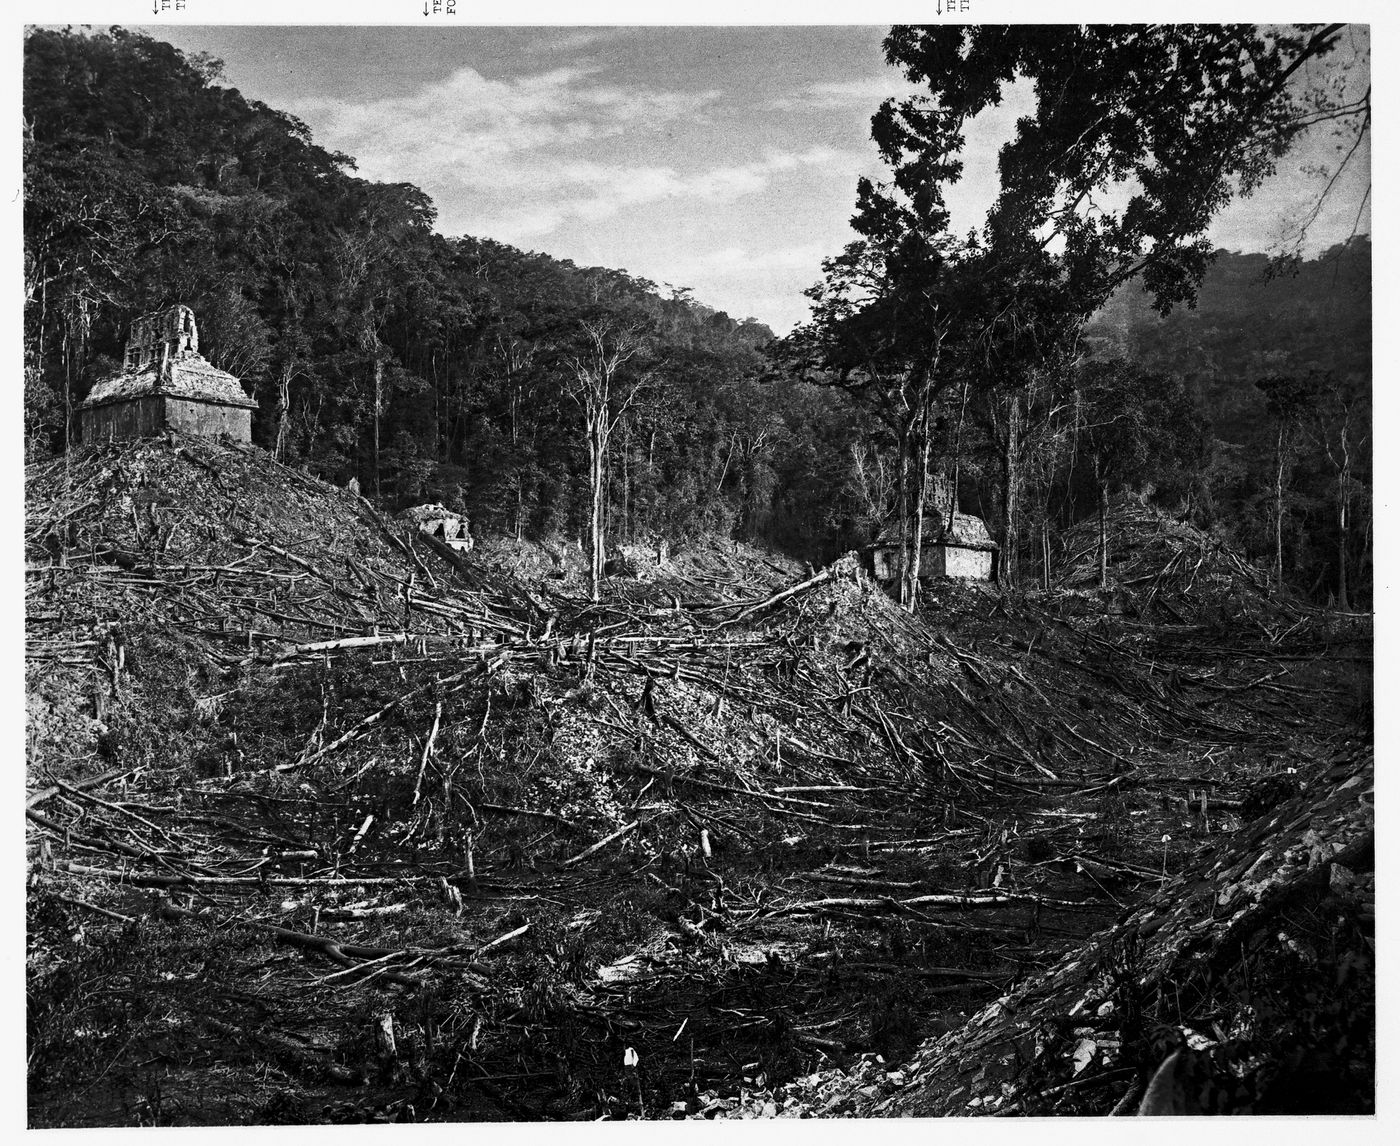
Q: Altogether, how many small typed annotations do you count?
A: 3